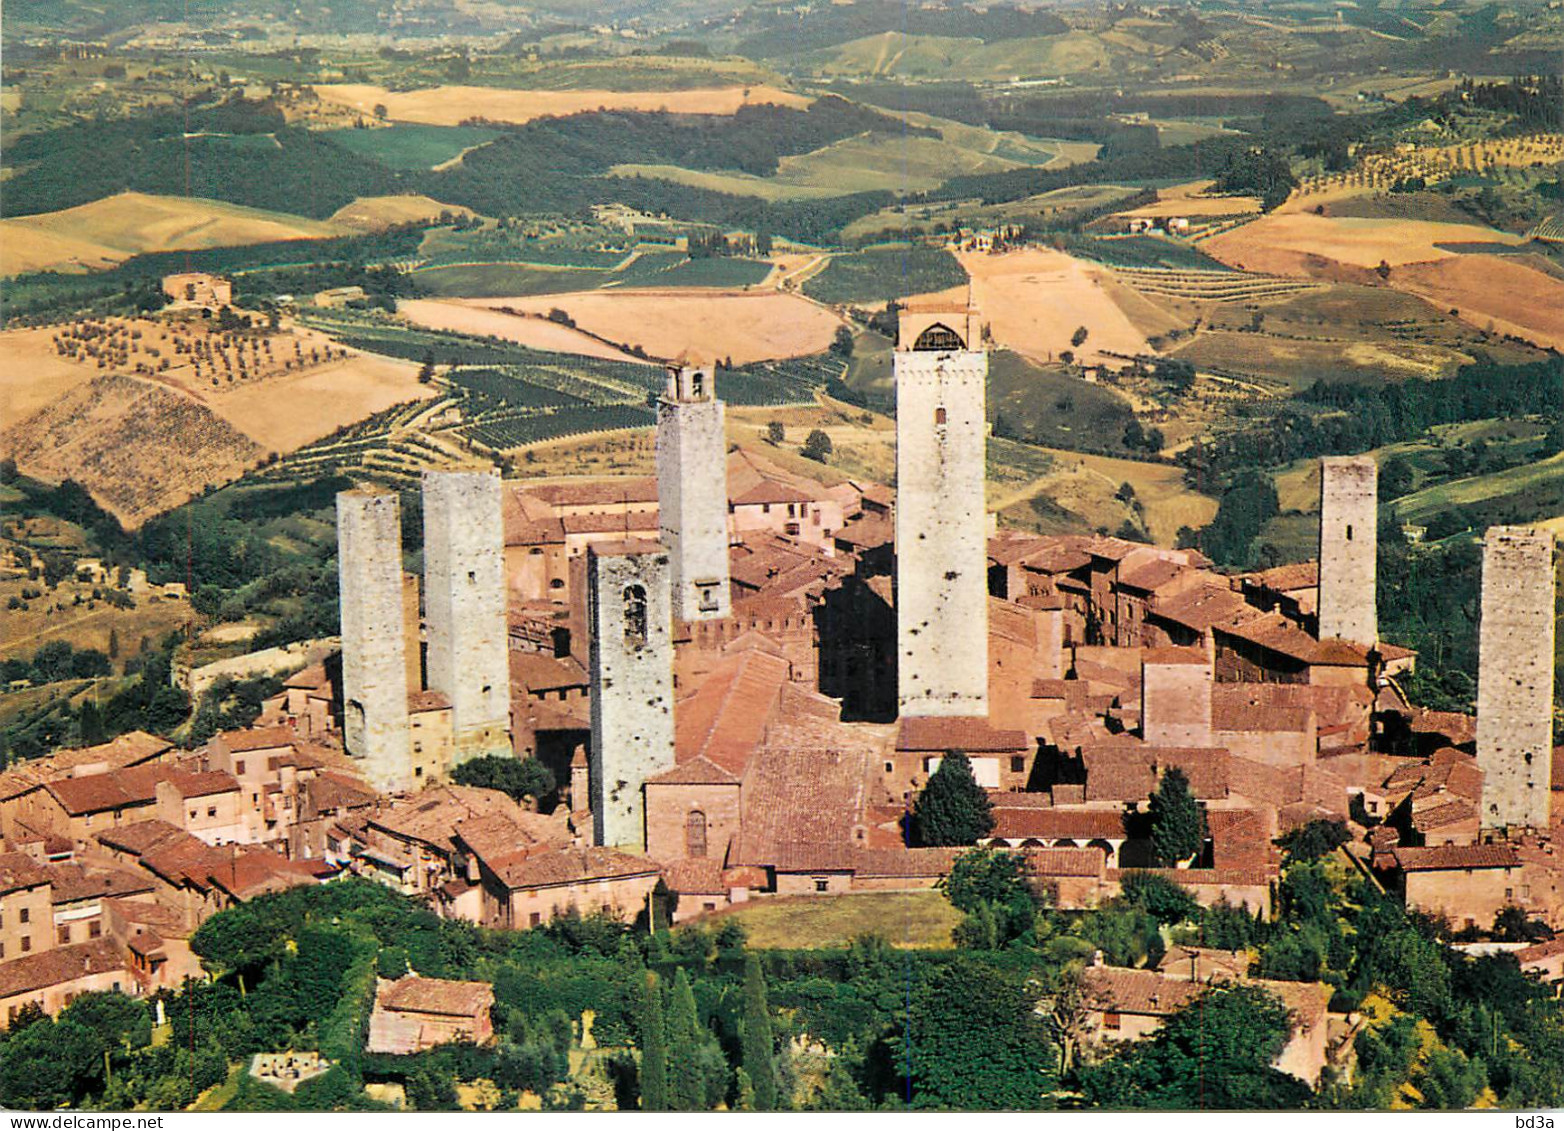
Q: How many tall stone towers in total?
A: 7